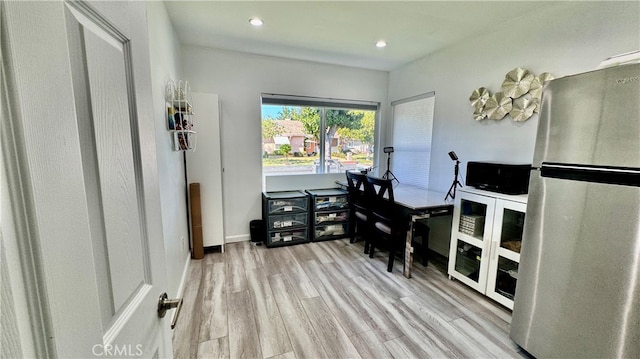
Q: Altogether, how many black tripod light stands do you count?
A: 2